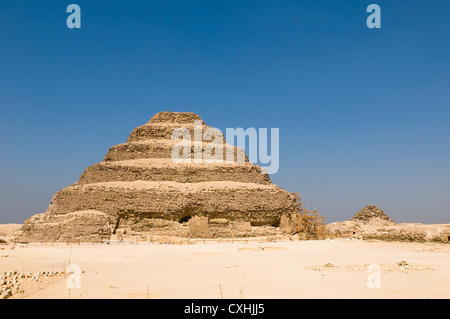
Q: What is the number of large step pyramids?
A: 1